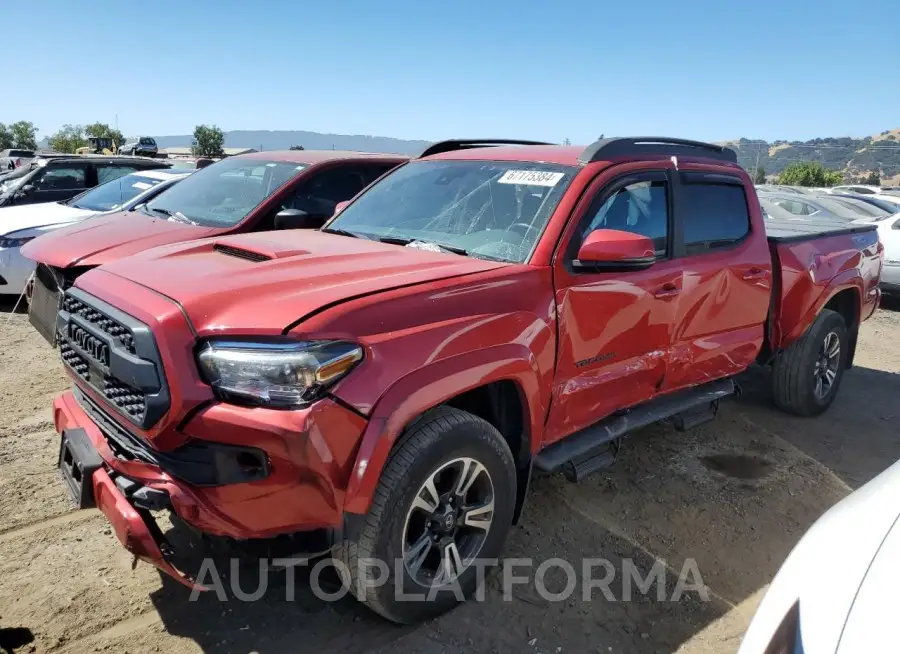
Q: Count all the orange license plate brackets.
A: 0